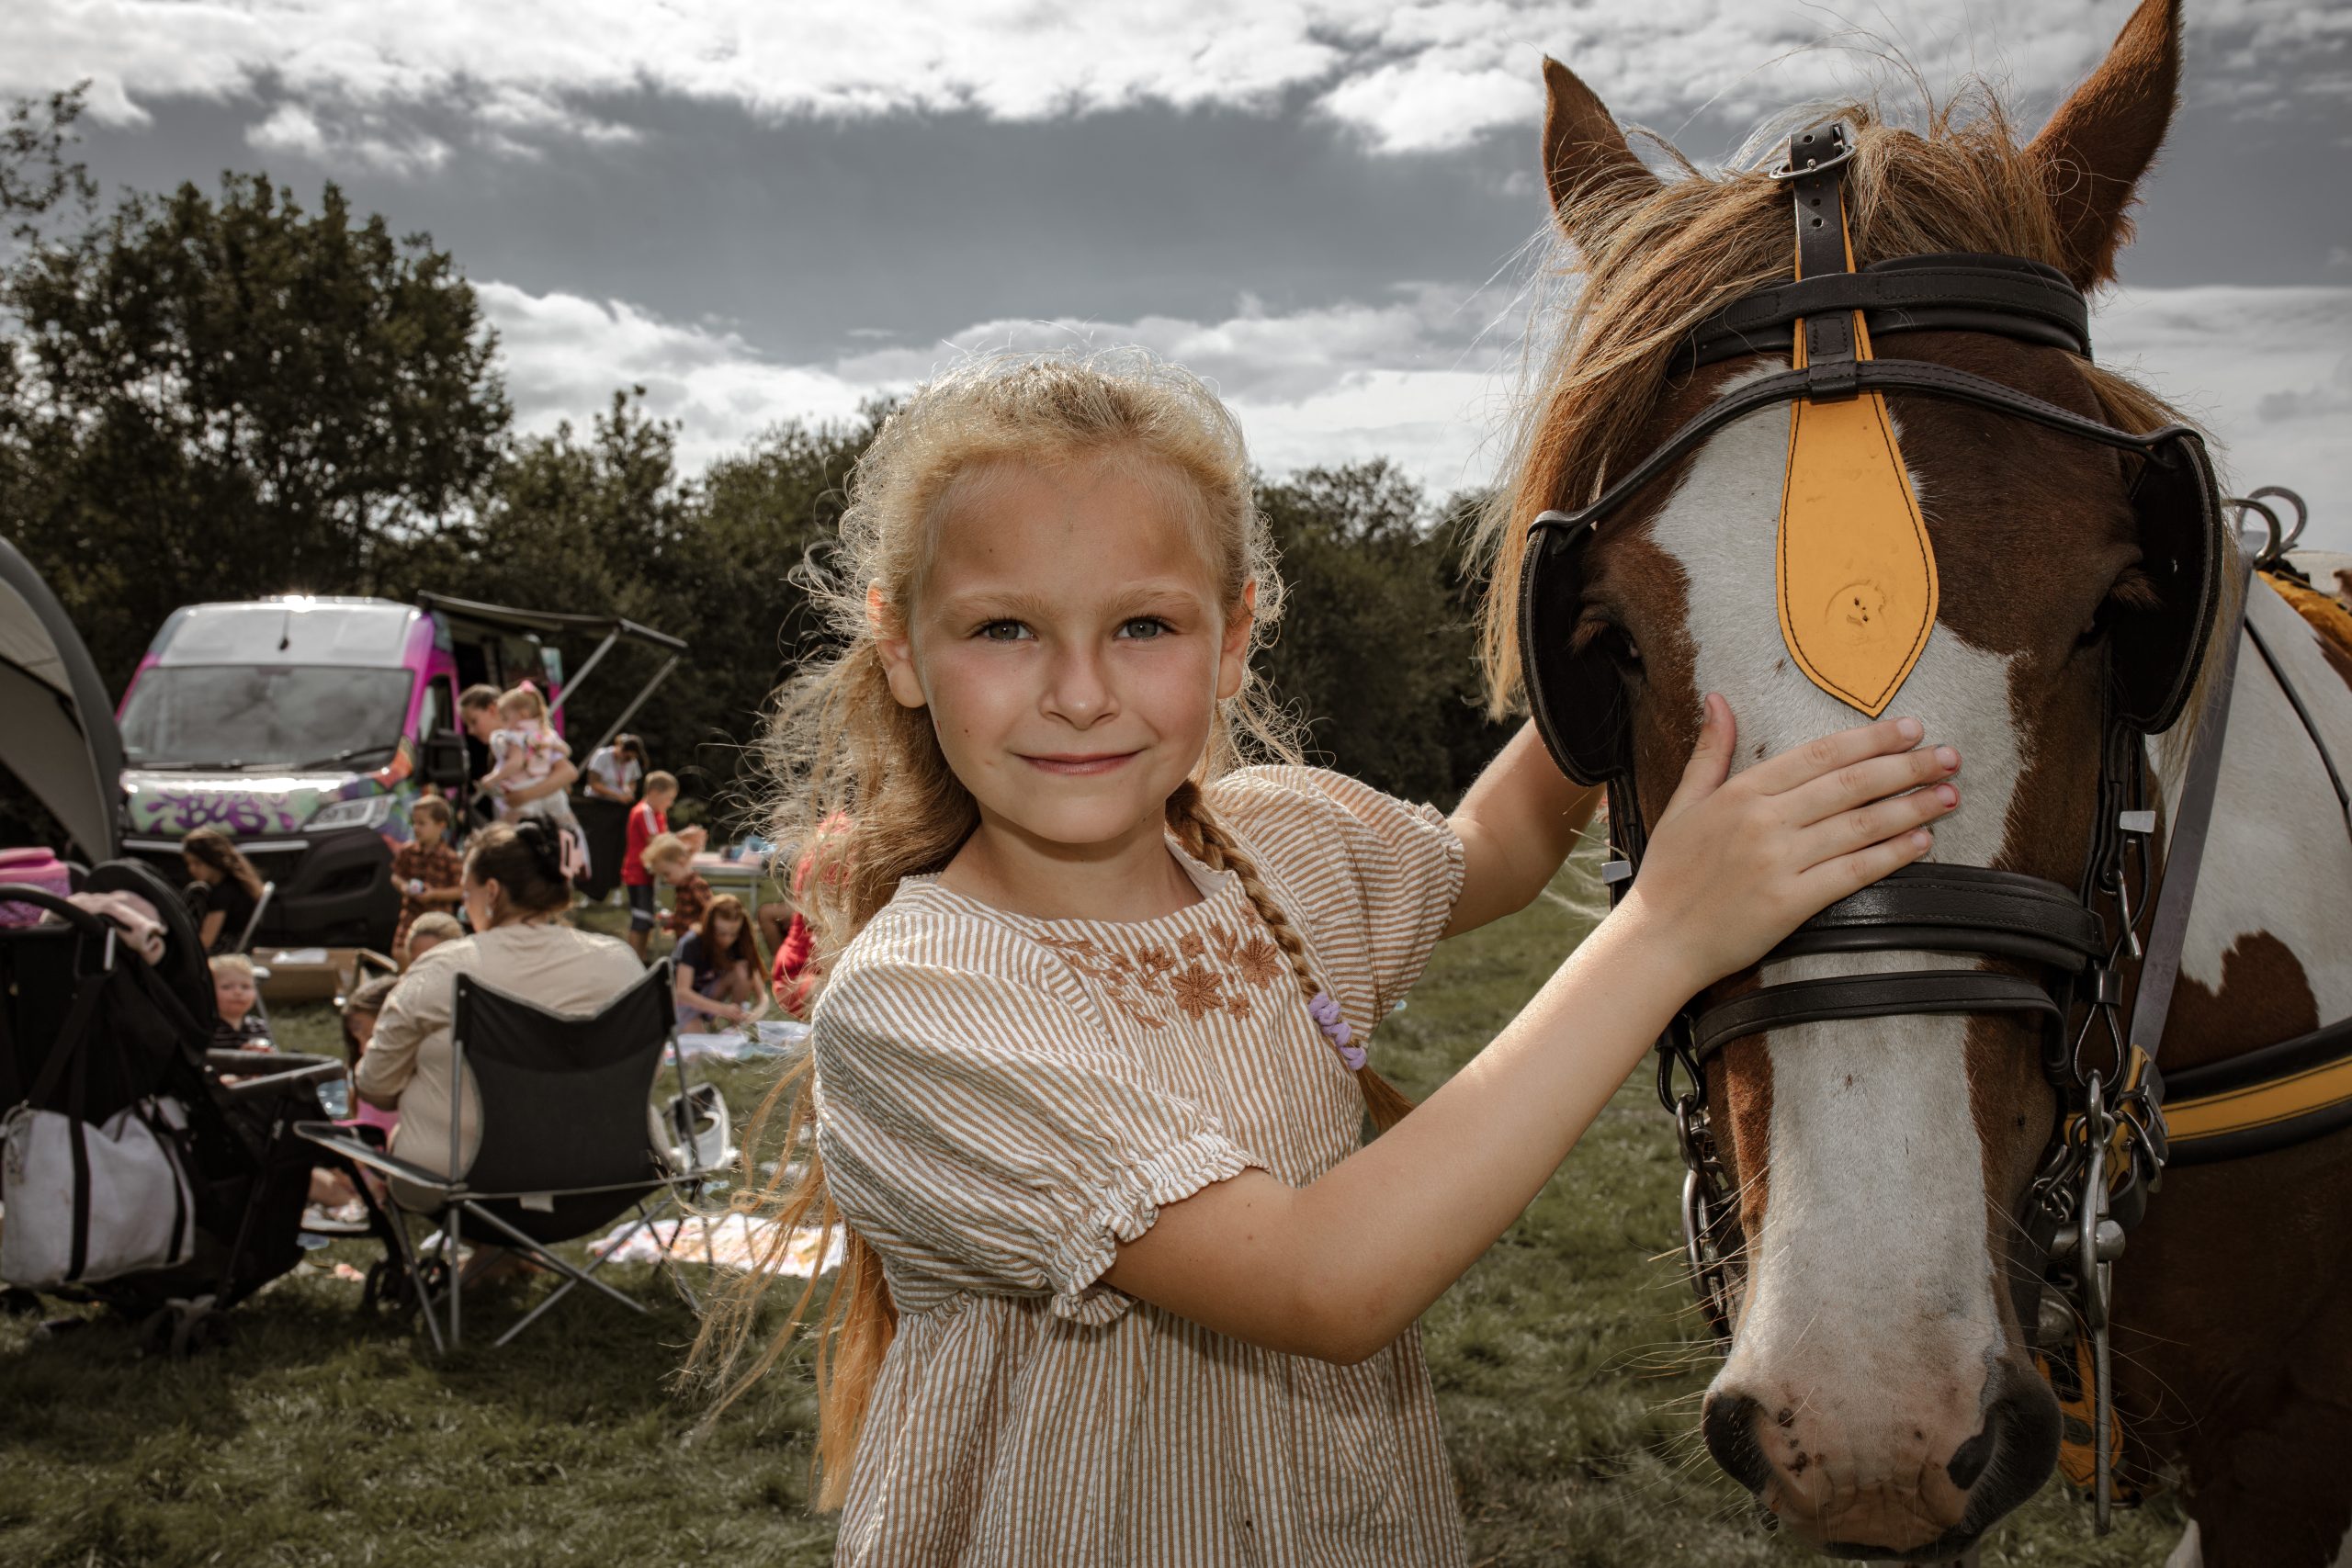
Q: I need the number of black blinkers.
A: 2